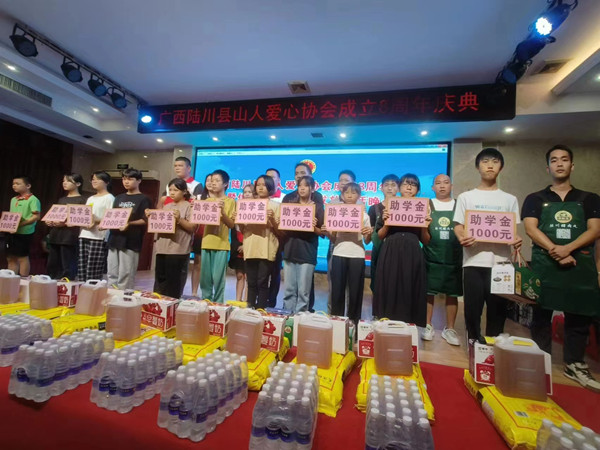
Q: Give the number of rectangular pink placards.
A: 11